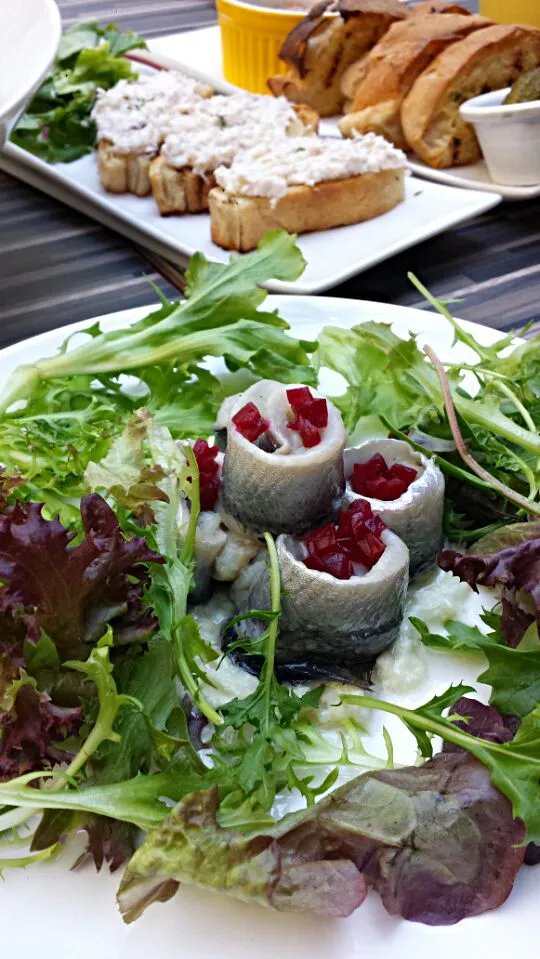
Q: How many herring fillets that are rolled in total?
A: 4